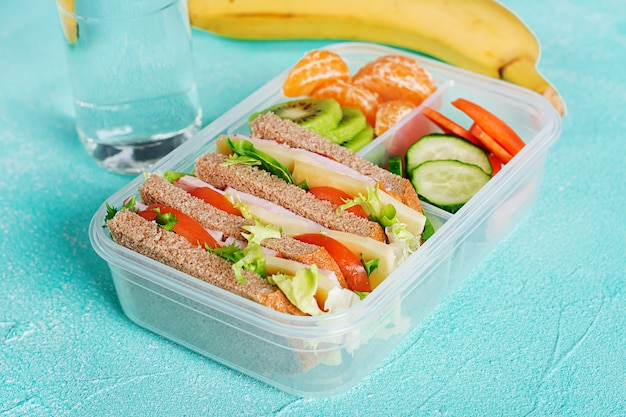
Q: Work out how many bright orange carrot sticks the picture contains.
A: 3